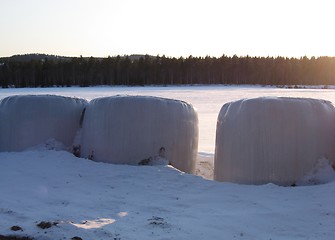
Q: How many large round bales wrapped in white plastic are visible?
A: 3